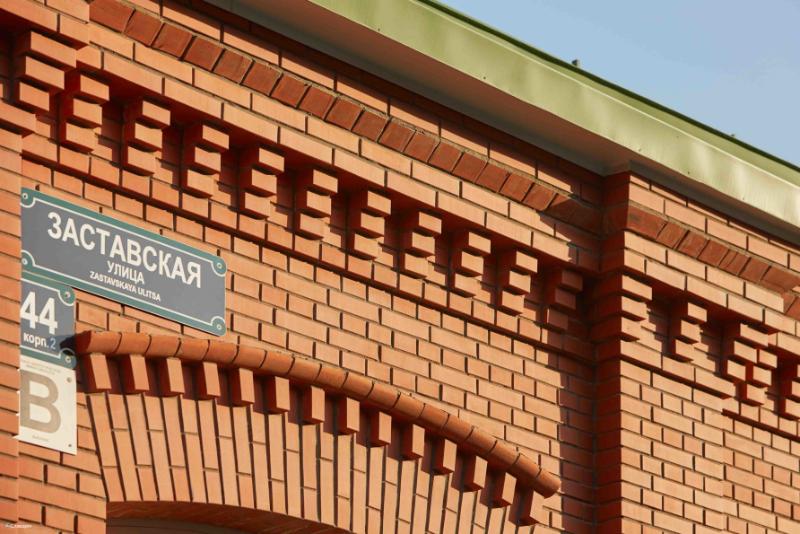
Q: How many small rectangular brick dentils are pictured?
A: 14